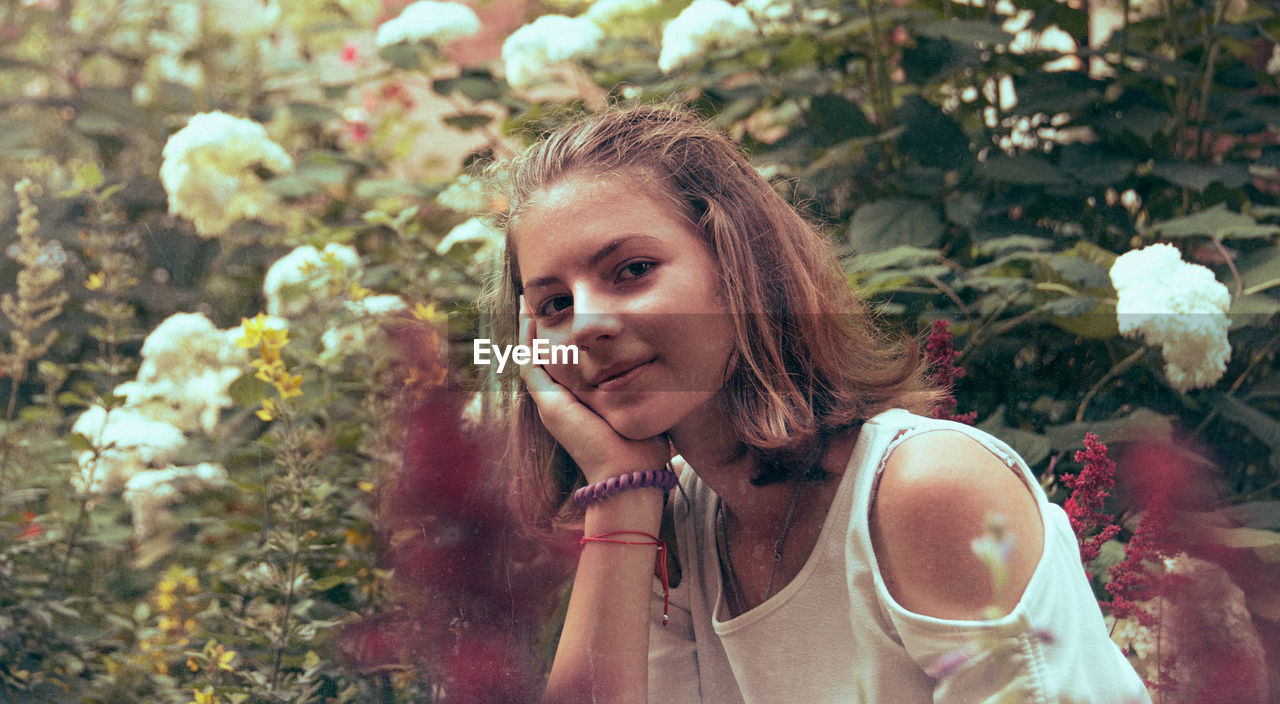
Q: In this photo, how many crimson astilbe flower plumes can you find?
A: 3